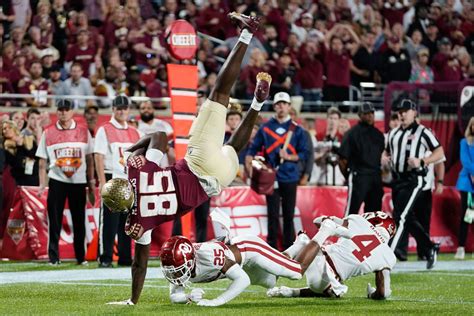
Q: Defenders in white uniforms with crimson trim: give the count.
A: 2